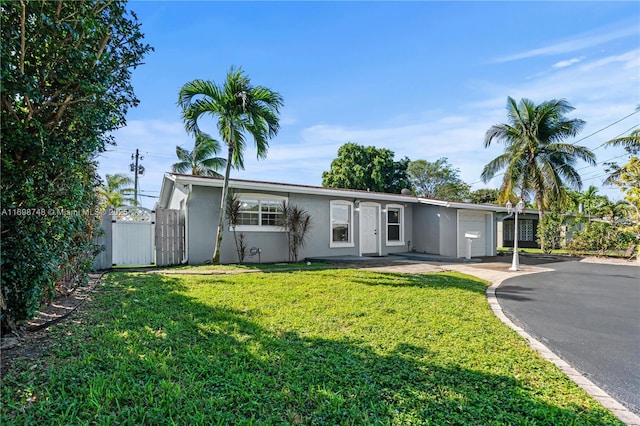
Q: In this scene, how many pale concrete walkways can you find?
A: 1